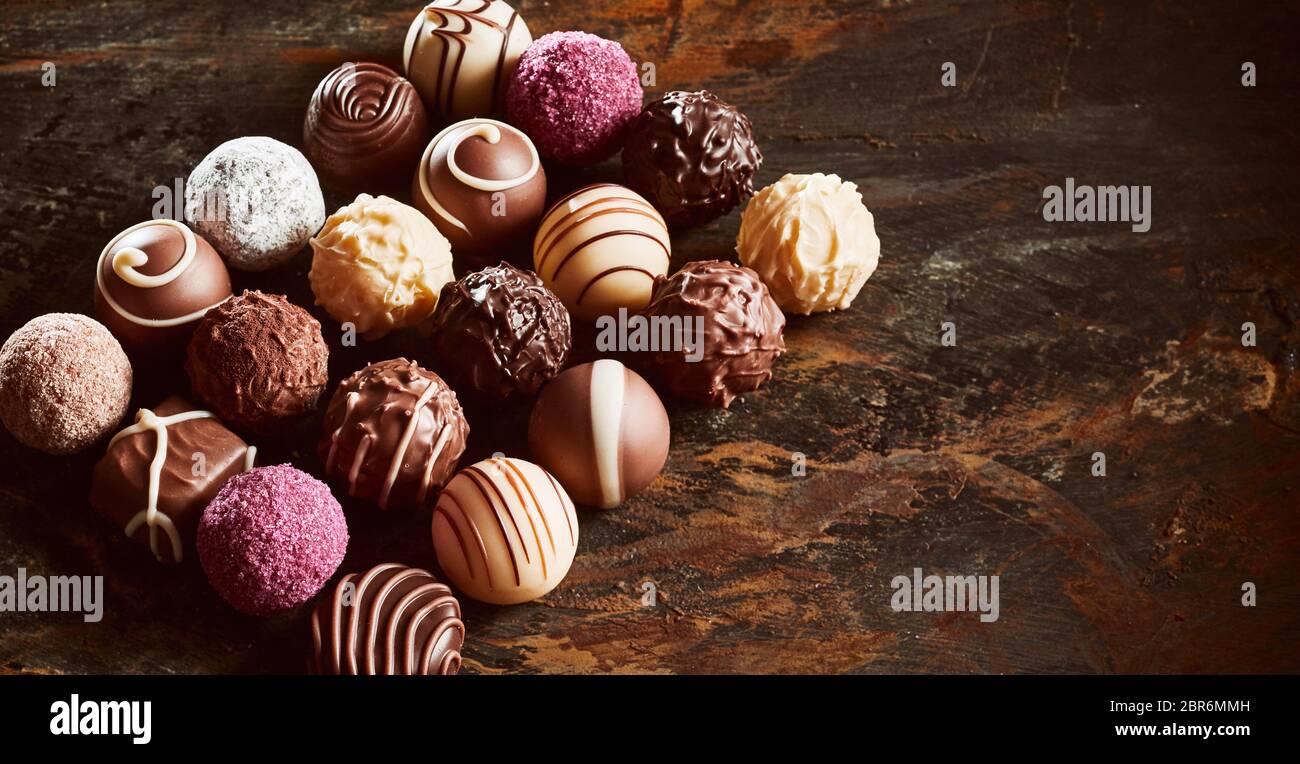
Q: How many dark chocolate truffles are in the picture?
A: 2